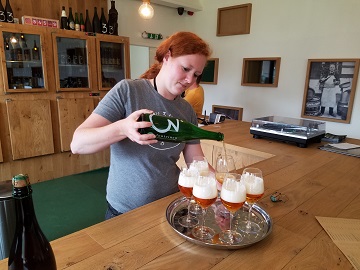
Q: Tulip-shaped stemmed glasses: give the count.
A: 6